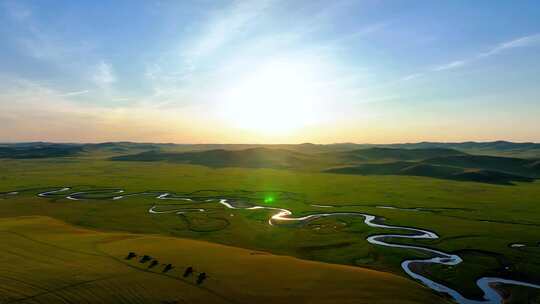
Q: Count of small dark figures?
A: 6